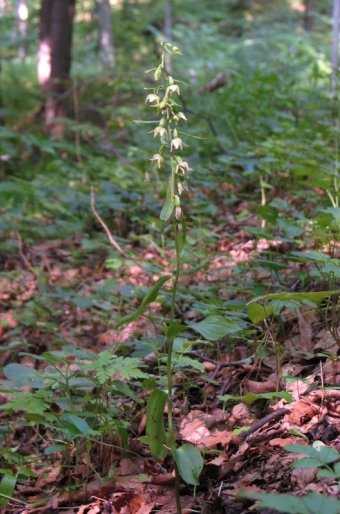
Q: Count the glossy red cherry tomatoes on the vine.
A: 0